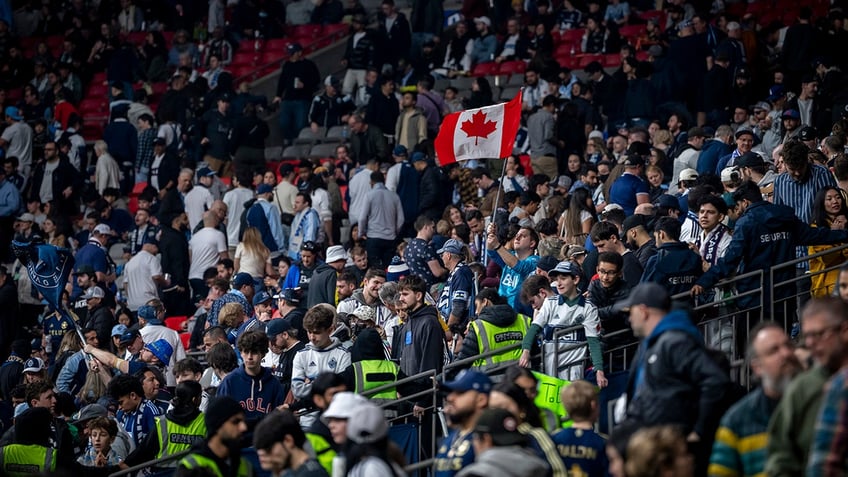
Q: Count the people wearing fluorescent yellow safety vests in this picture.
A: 7